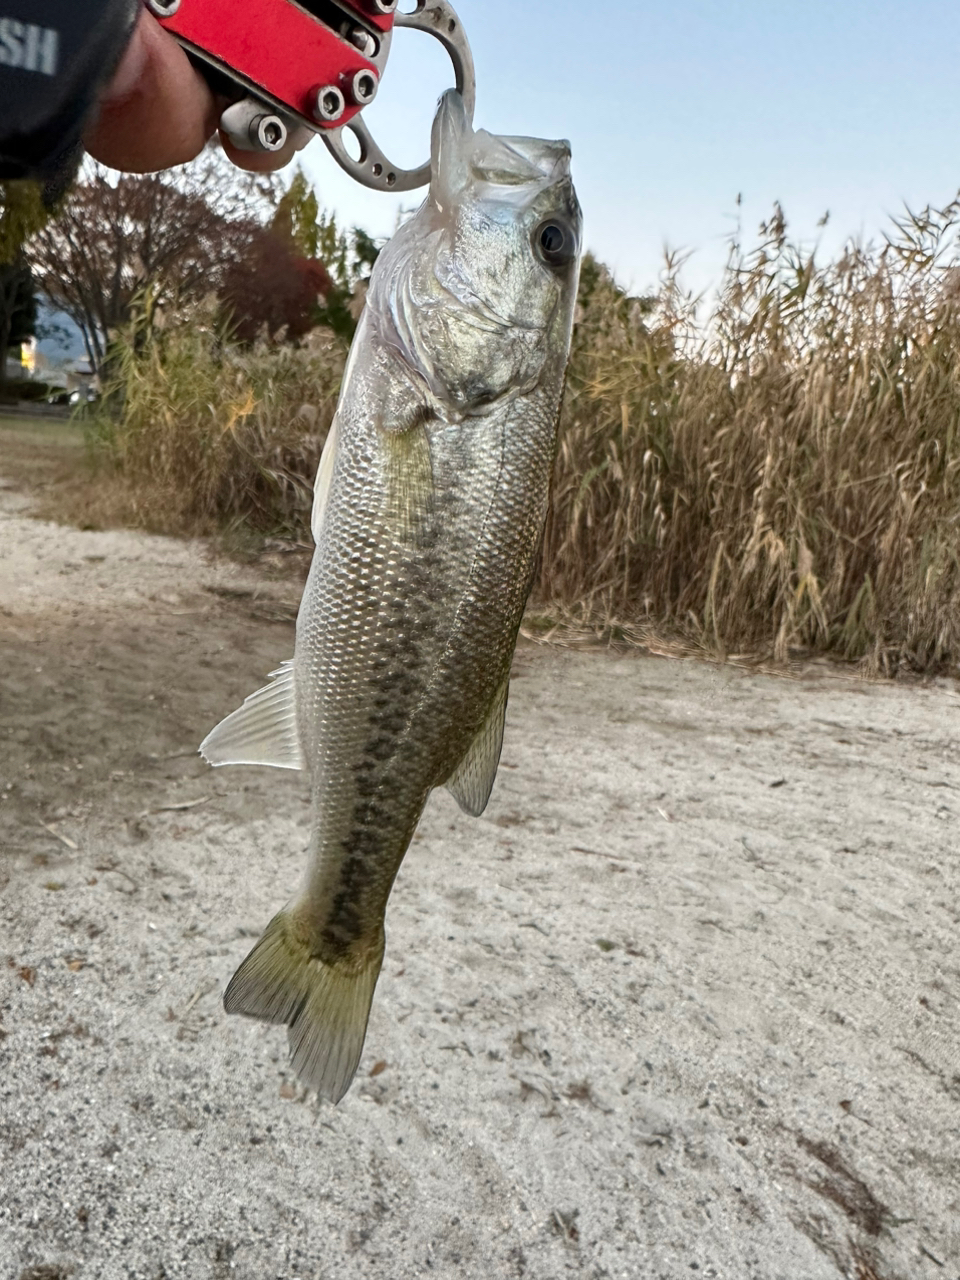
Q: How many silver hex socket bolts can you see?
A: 5